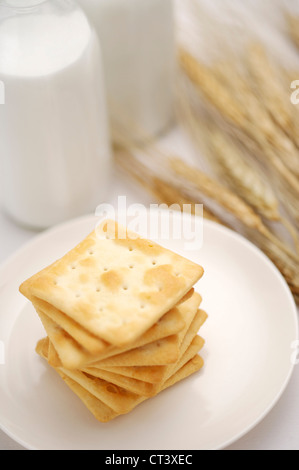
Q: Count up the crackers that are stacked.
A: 8